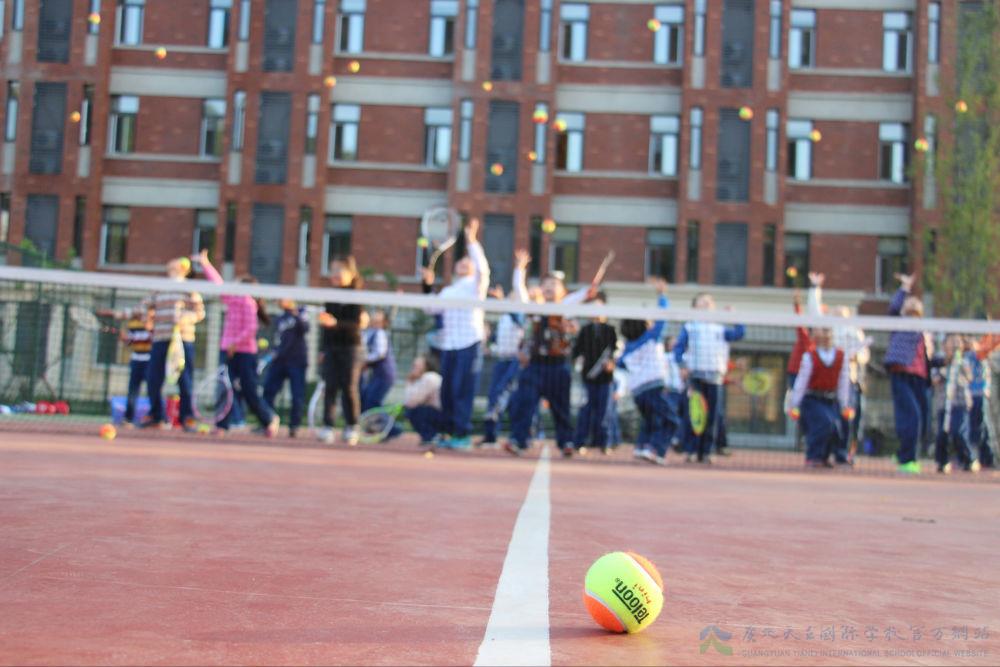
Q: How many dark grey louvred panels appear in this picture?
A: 12